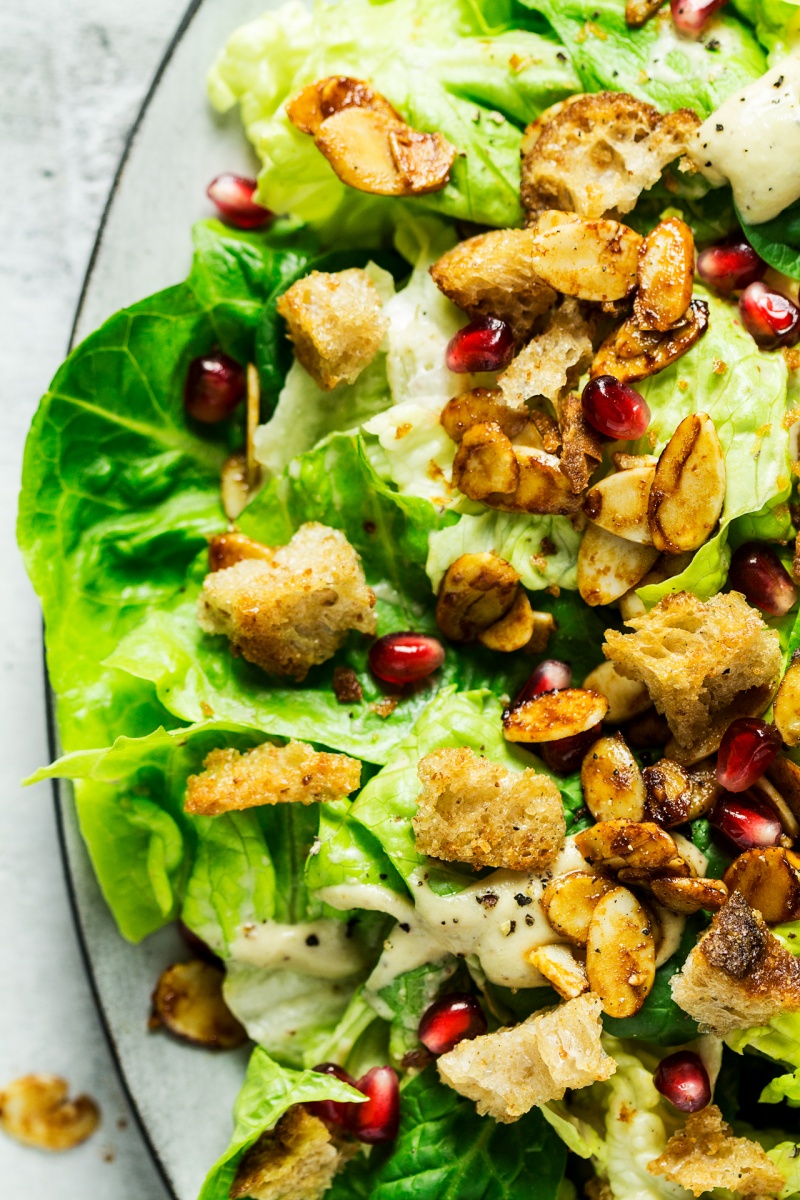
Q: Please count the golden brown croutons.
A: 12